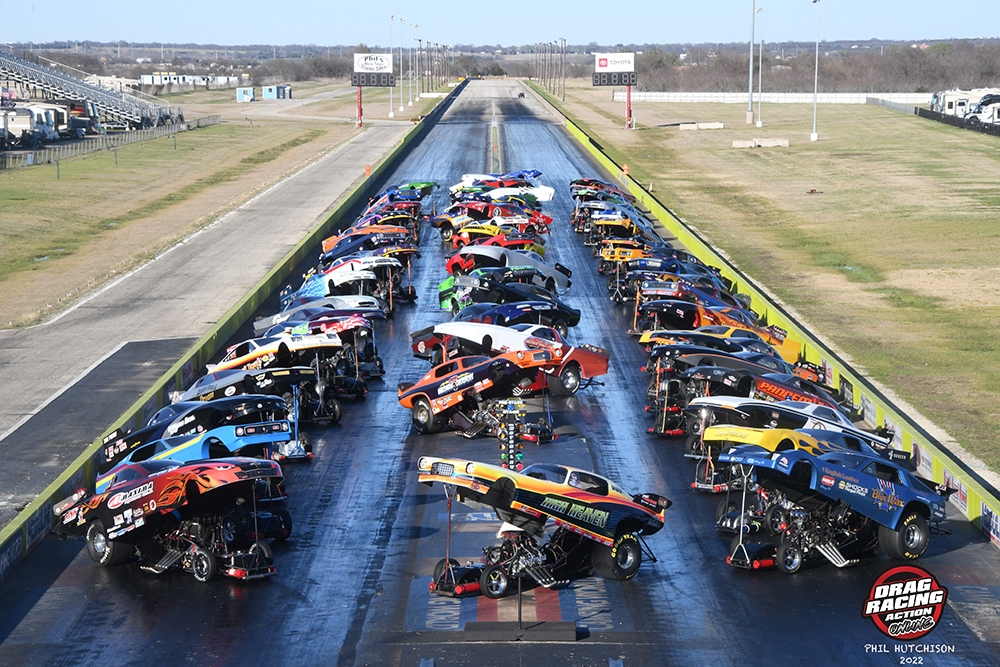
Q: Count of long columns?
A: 3